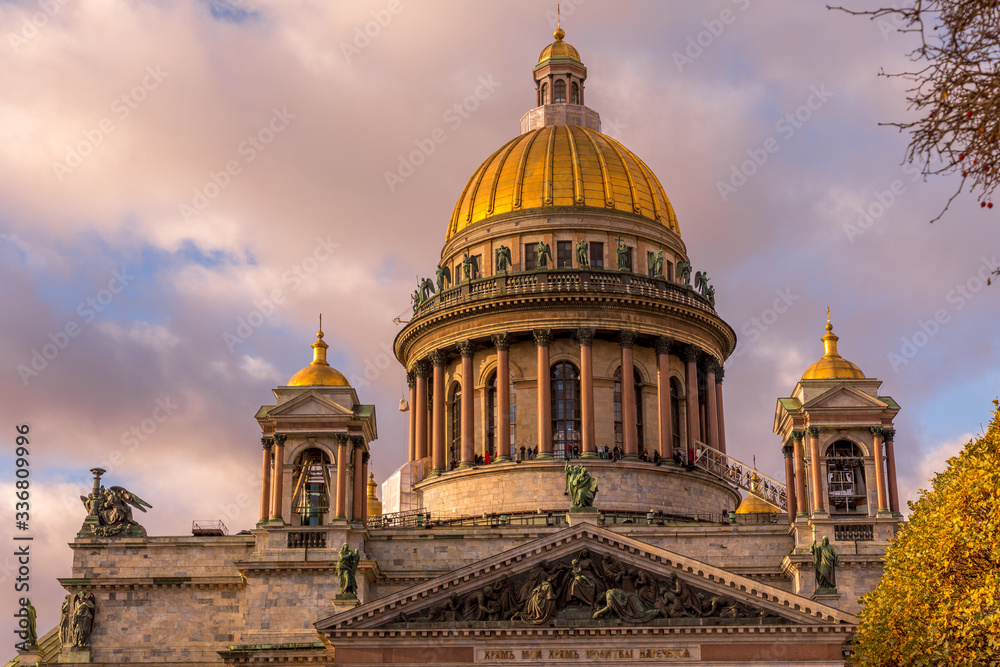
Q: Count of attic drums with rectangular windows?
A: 1